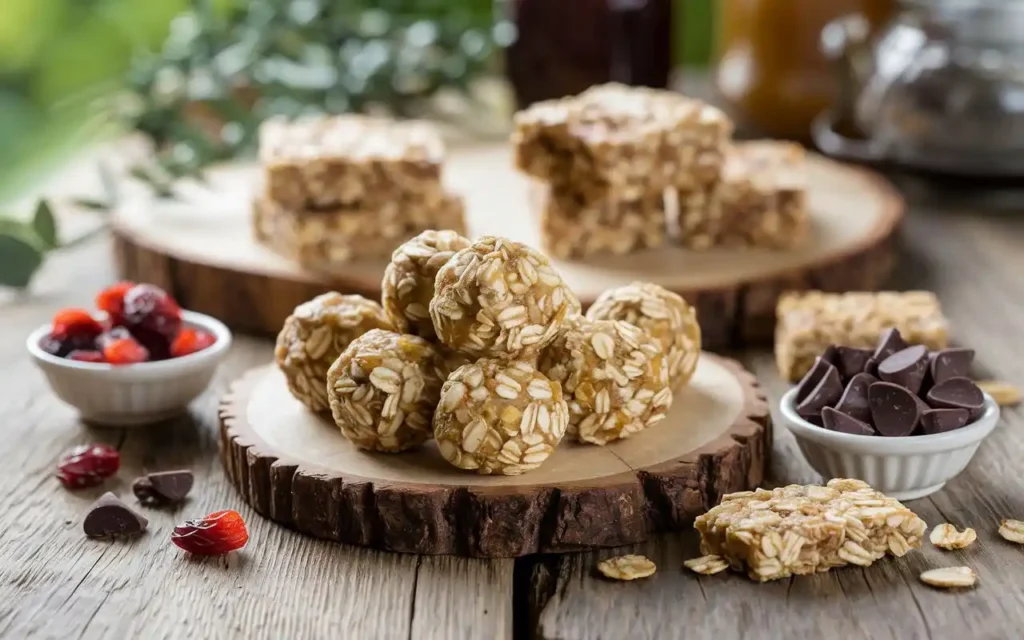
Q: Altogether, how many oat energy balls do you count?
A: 7